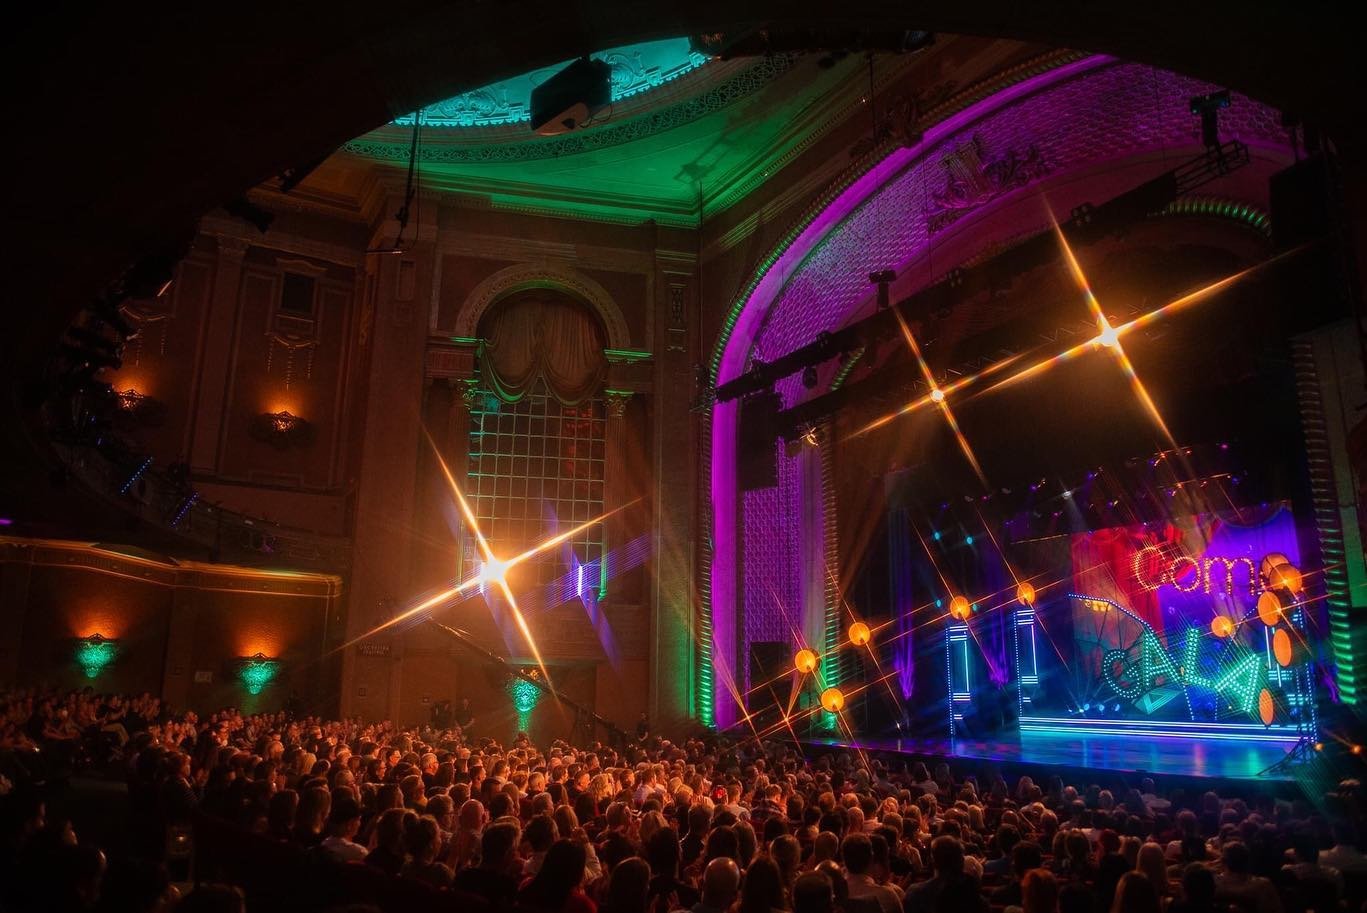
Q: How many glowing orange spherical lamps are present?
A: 11